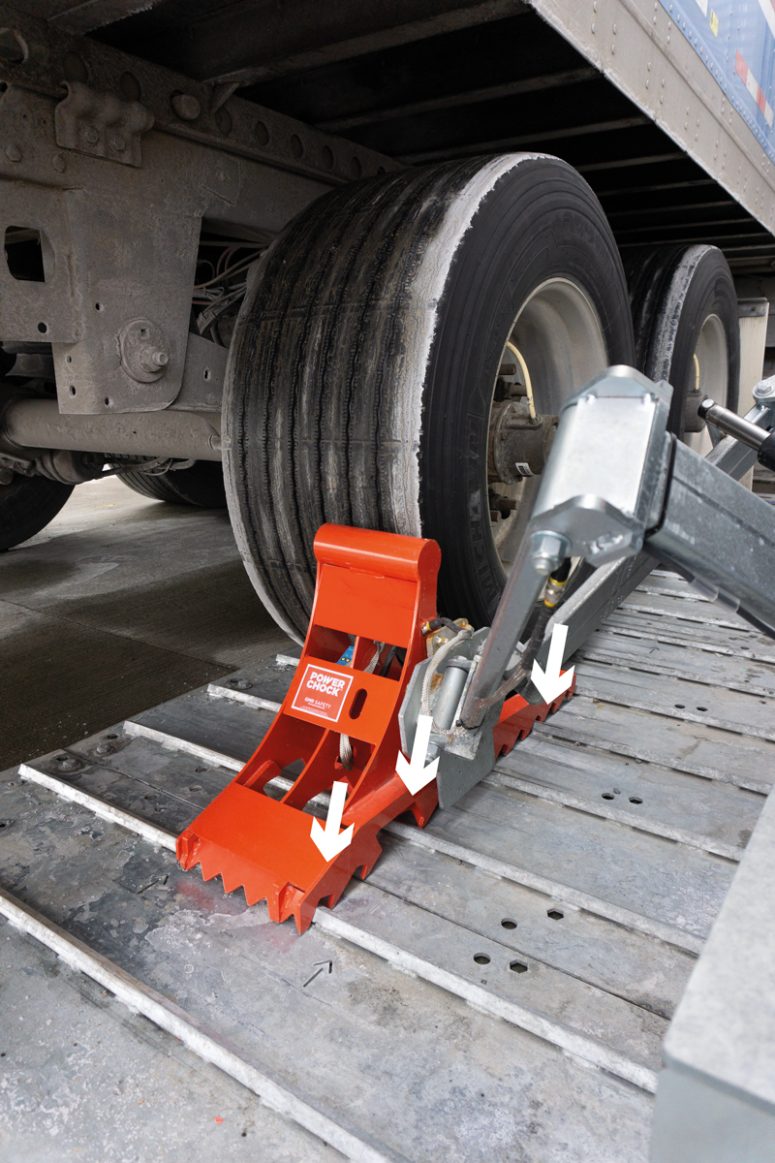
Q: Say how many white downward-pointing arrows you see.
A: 3